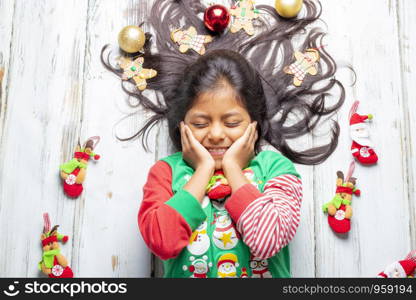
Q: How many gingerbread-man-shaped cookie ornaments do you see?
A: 4